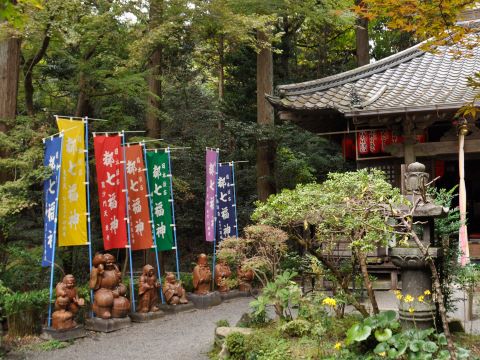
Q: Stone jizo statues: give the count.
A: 7